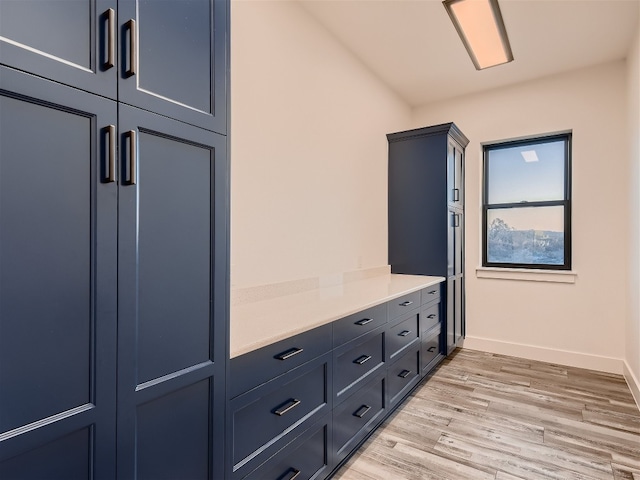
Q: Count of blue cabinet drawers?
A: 12